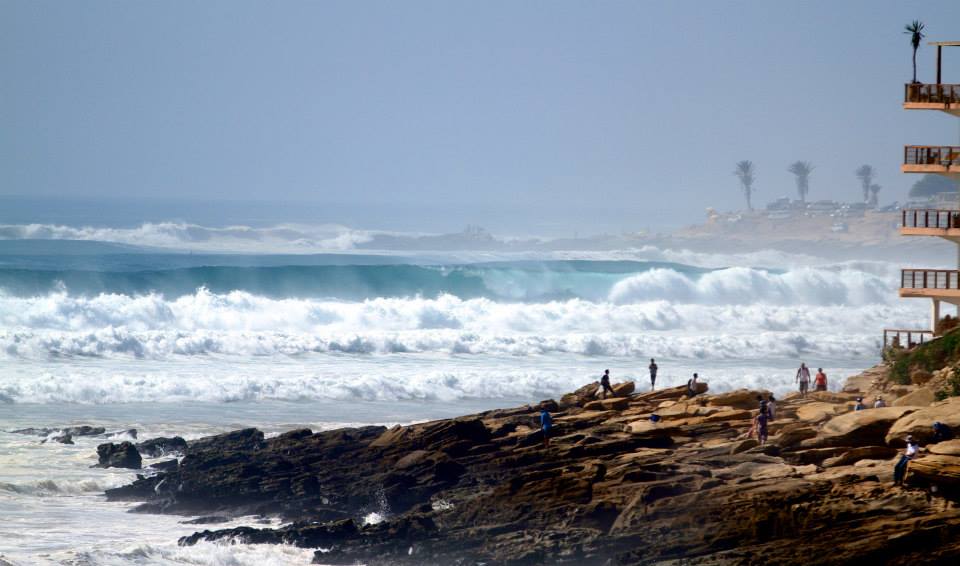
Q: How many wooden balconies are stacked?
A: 4